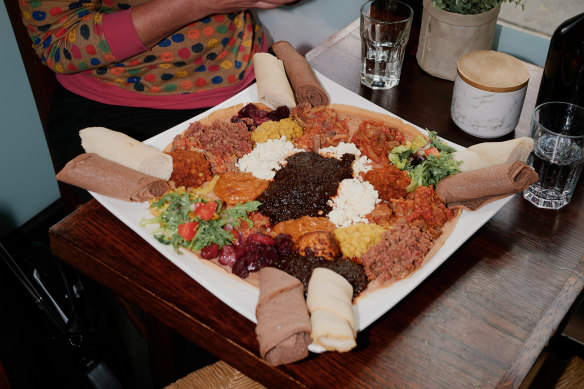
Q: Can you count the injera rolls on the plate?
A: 8